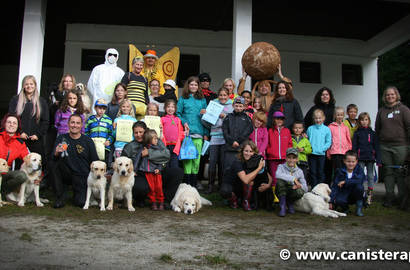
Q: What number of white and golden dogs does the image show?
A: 6